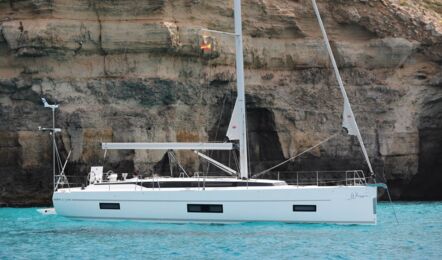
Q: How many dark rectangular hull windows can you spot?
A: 3